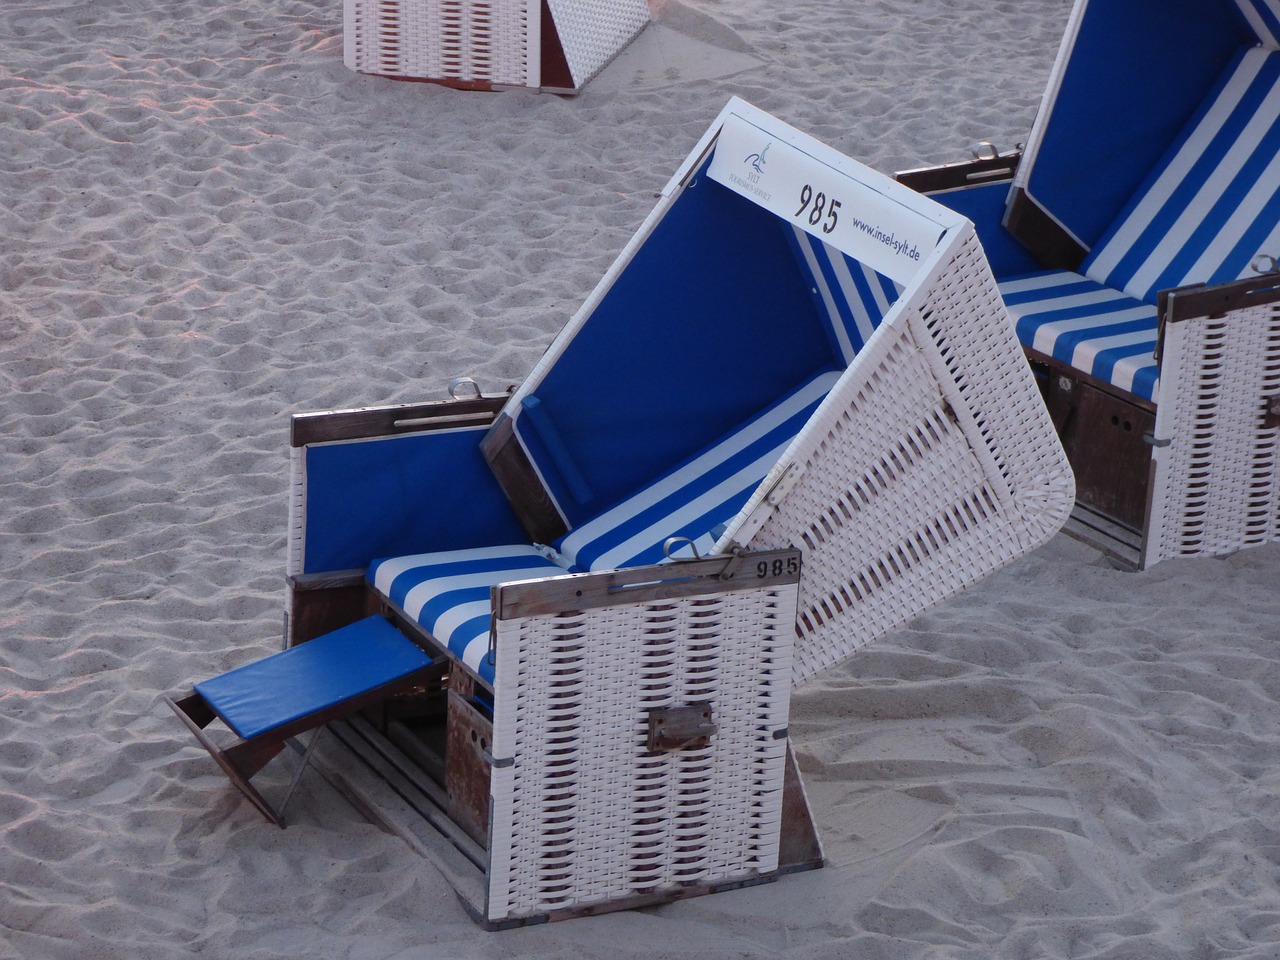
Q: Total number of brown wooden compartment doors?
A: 2